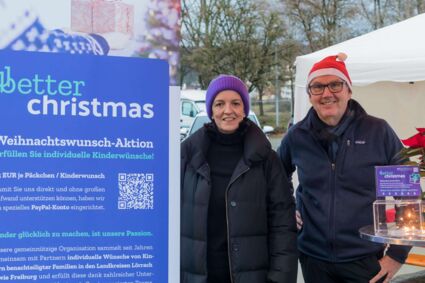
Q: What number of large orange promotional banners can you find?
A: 0